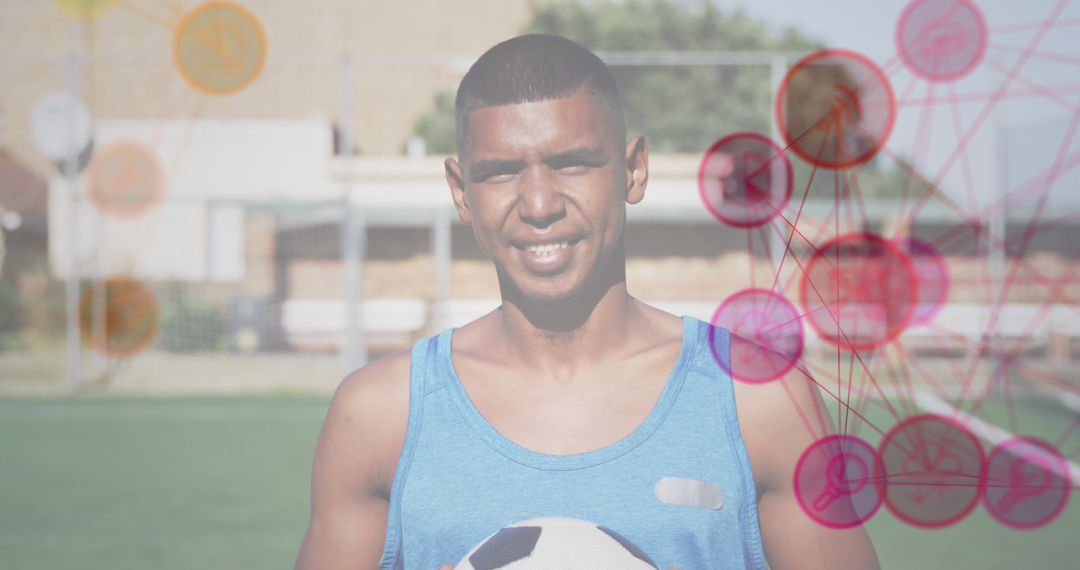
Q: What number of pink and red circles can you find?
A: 9